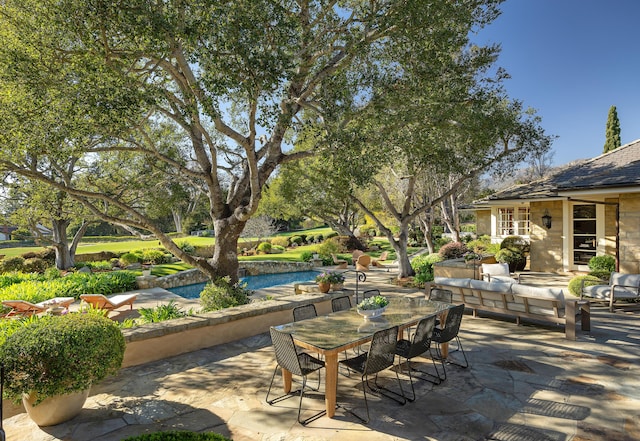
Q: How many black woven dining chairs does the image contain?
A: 8